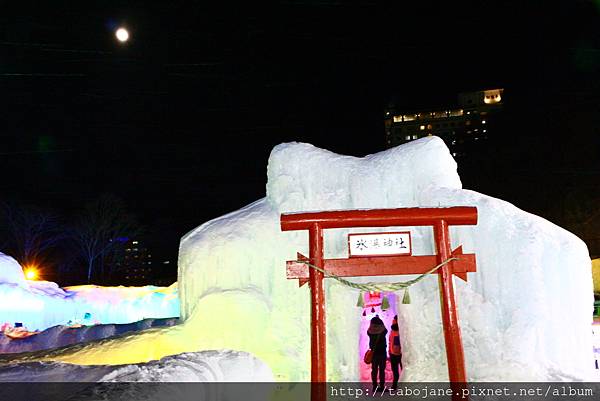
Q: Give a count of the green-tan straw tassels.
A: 3